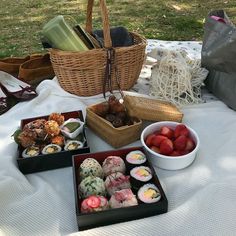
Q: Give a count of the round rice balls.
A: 6